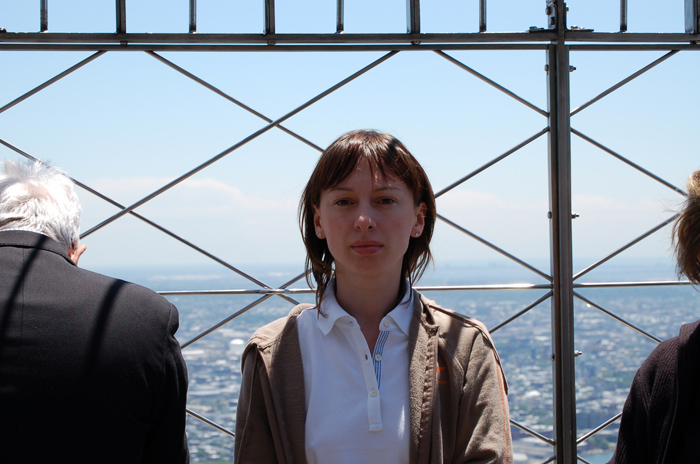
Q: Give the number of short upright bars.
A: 9